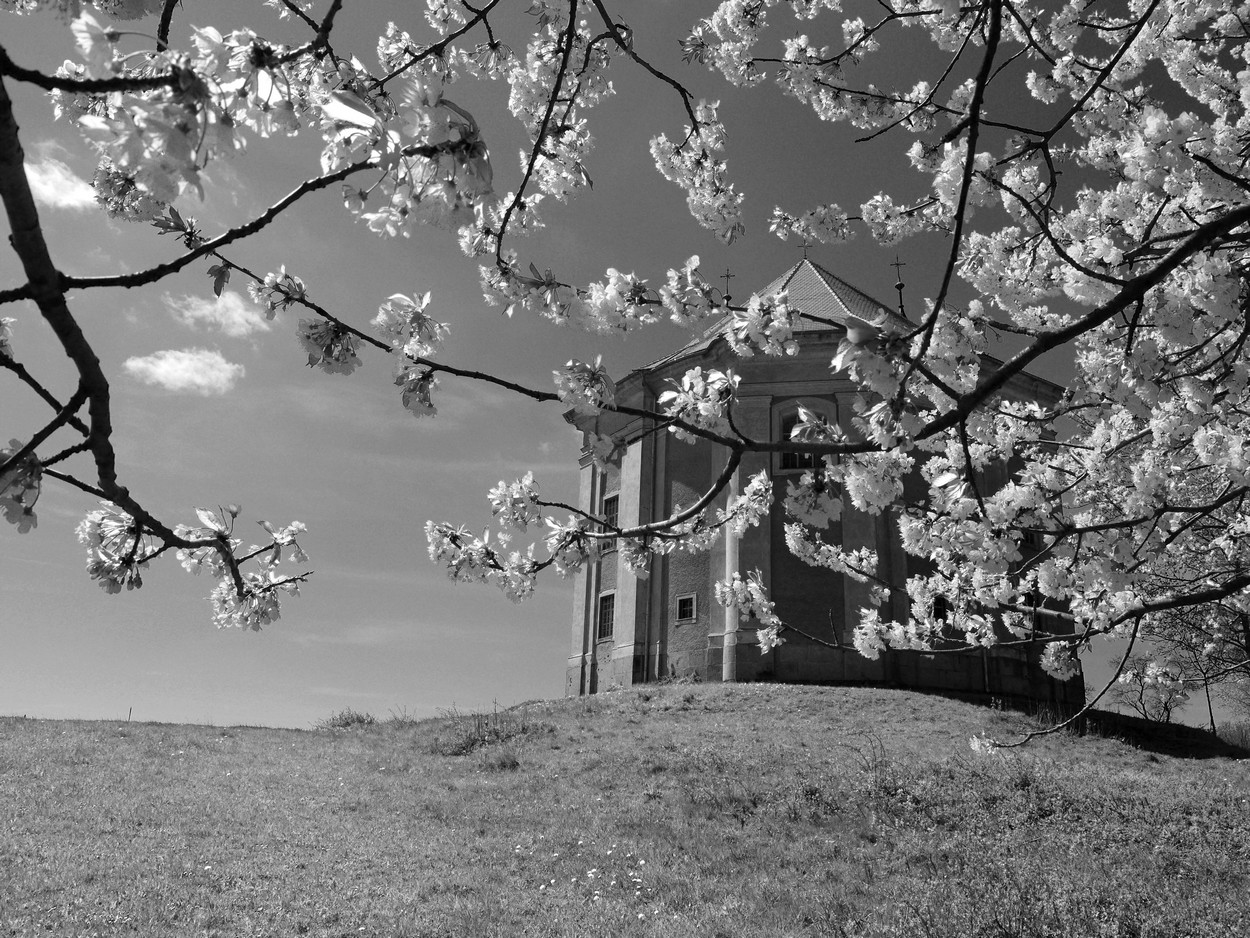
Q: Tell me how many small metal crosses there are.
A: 3